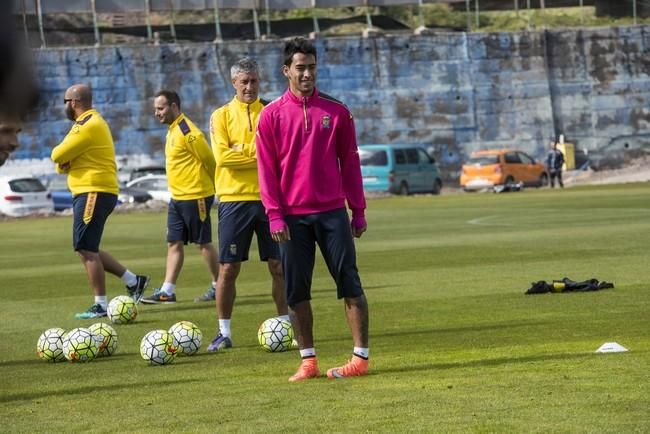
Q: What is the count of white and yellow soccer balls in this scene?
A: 7